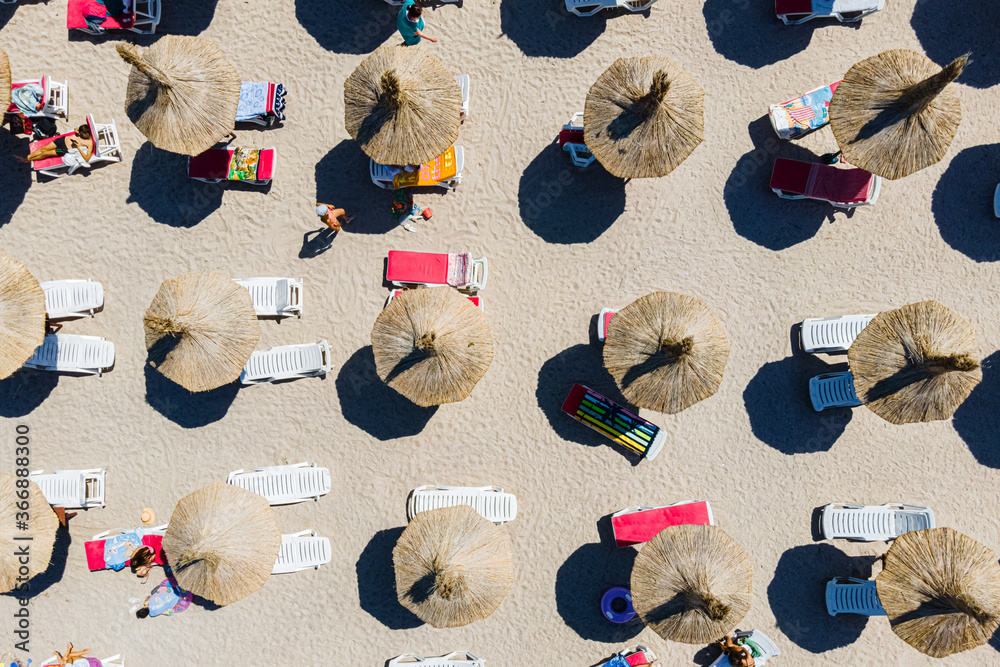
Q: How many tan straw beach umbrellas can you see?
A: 15